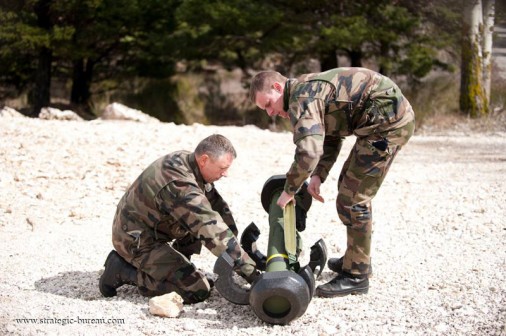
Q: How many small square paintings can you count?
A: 0